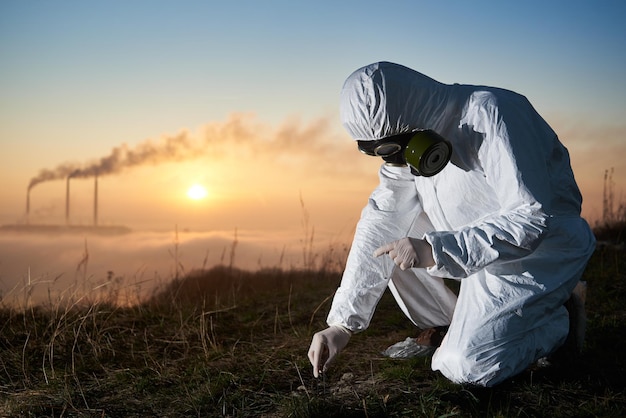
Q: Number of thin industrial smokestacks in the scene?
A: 3